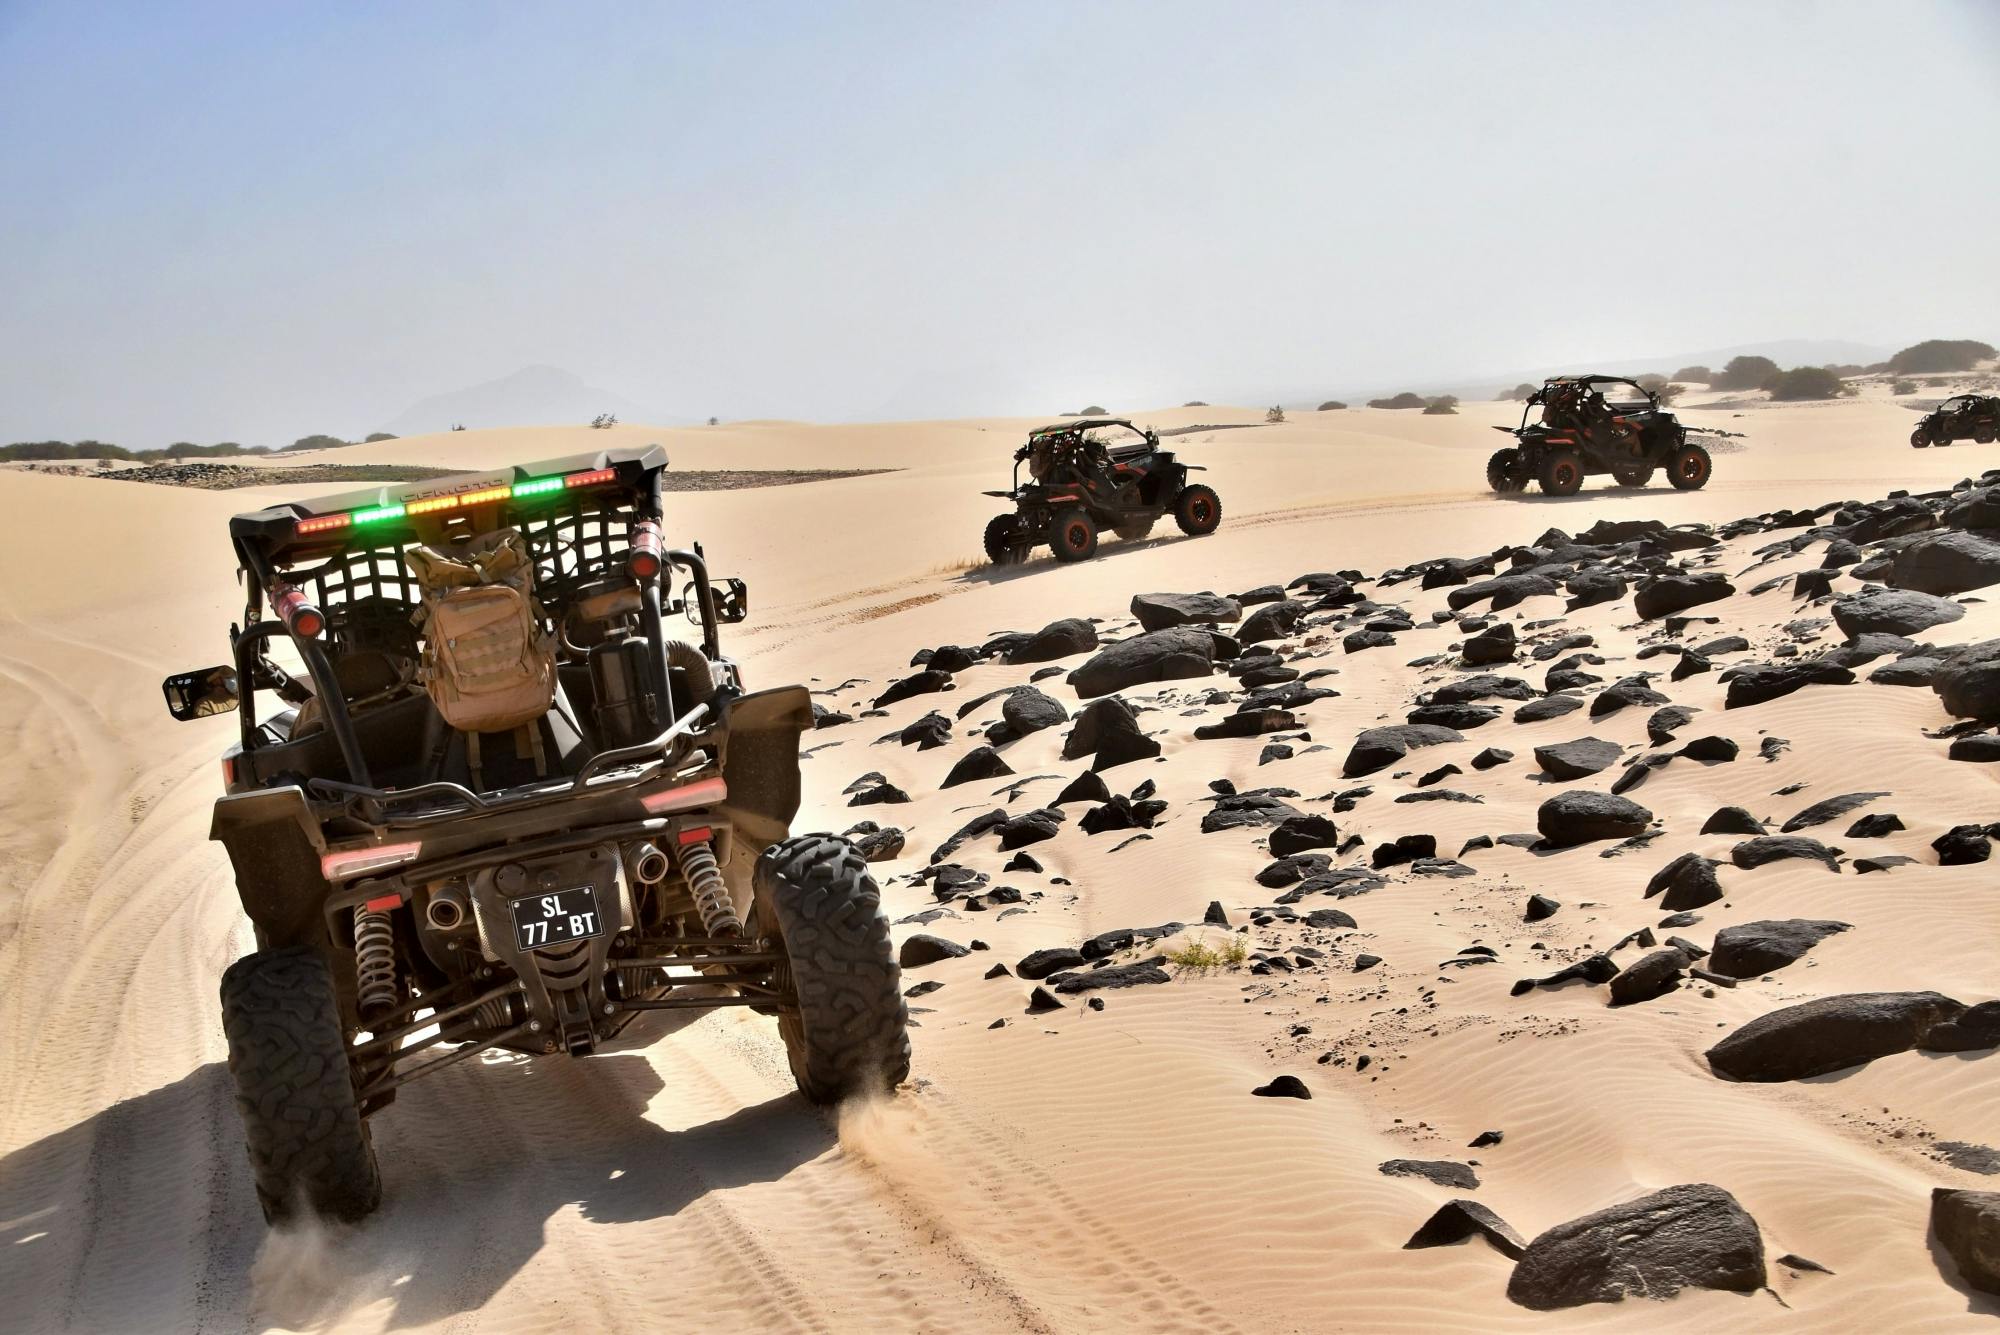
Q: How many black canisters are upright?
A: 1